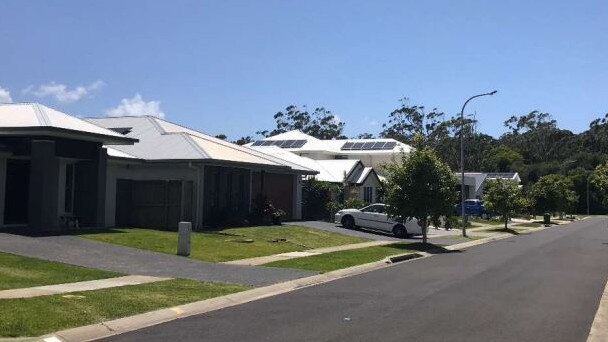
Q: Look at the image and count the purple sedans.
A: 0